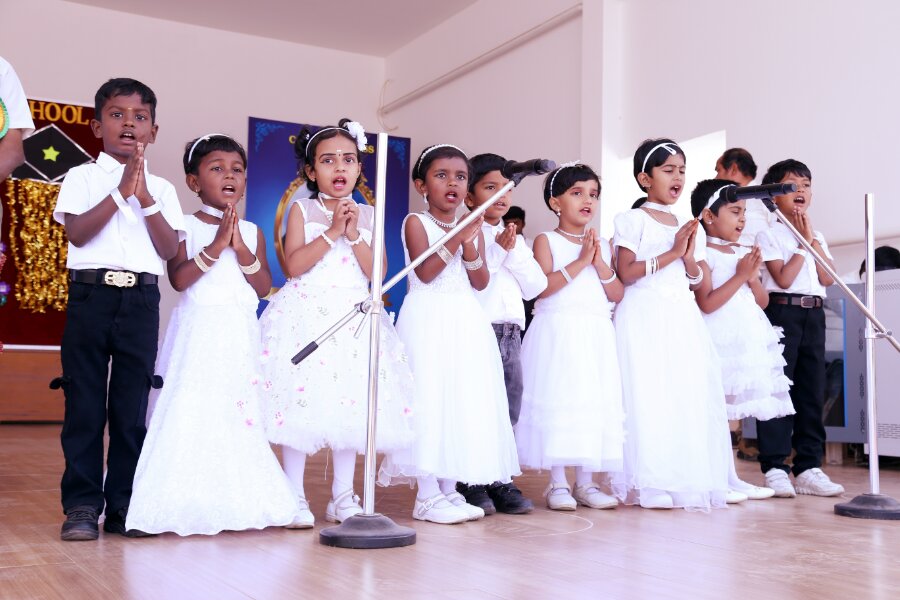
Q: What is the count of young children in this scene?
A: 9